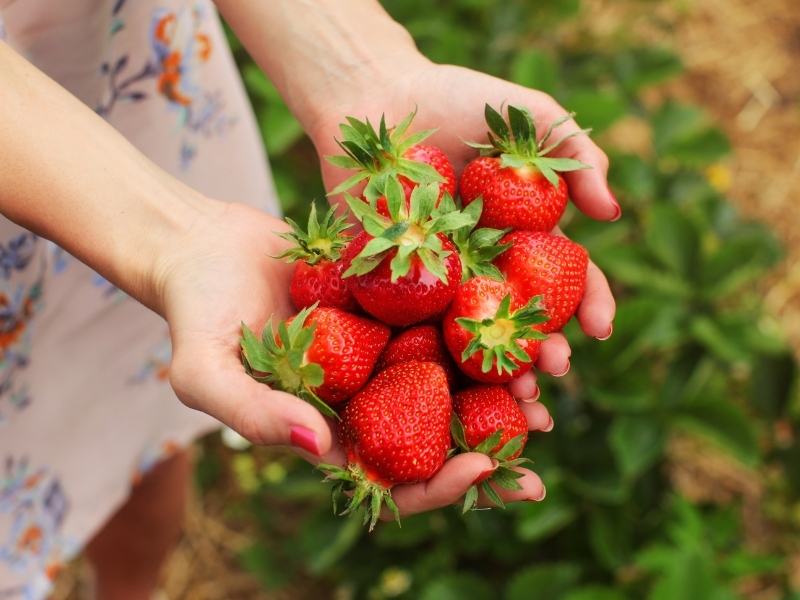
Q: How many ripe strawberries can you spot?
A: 10